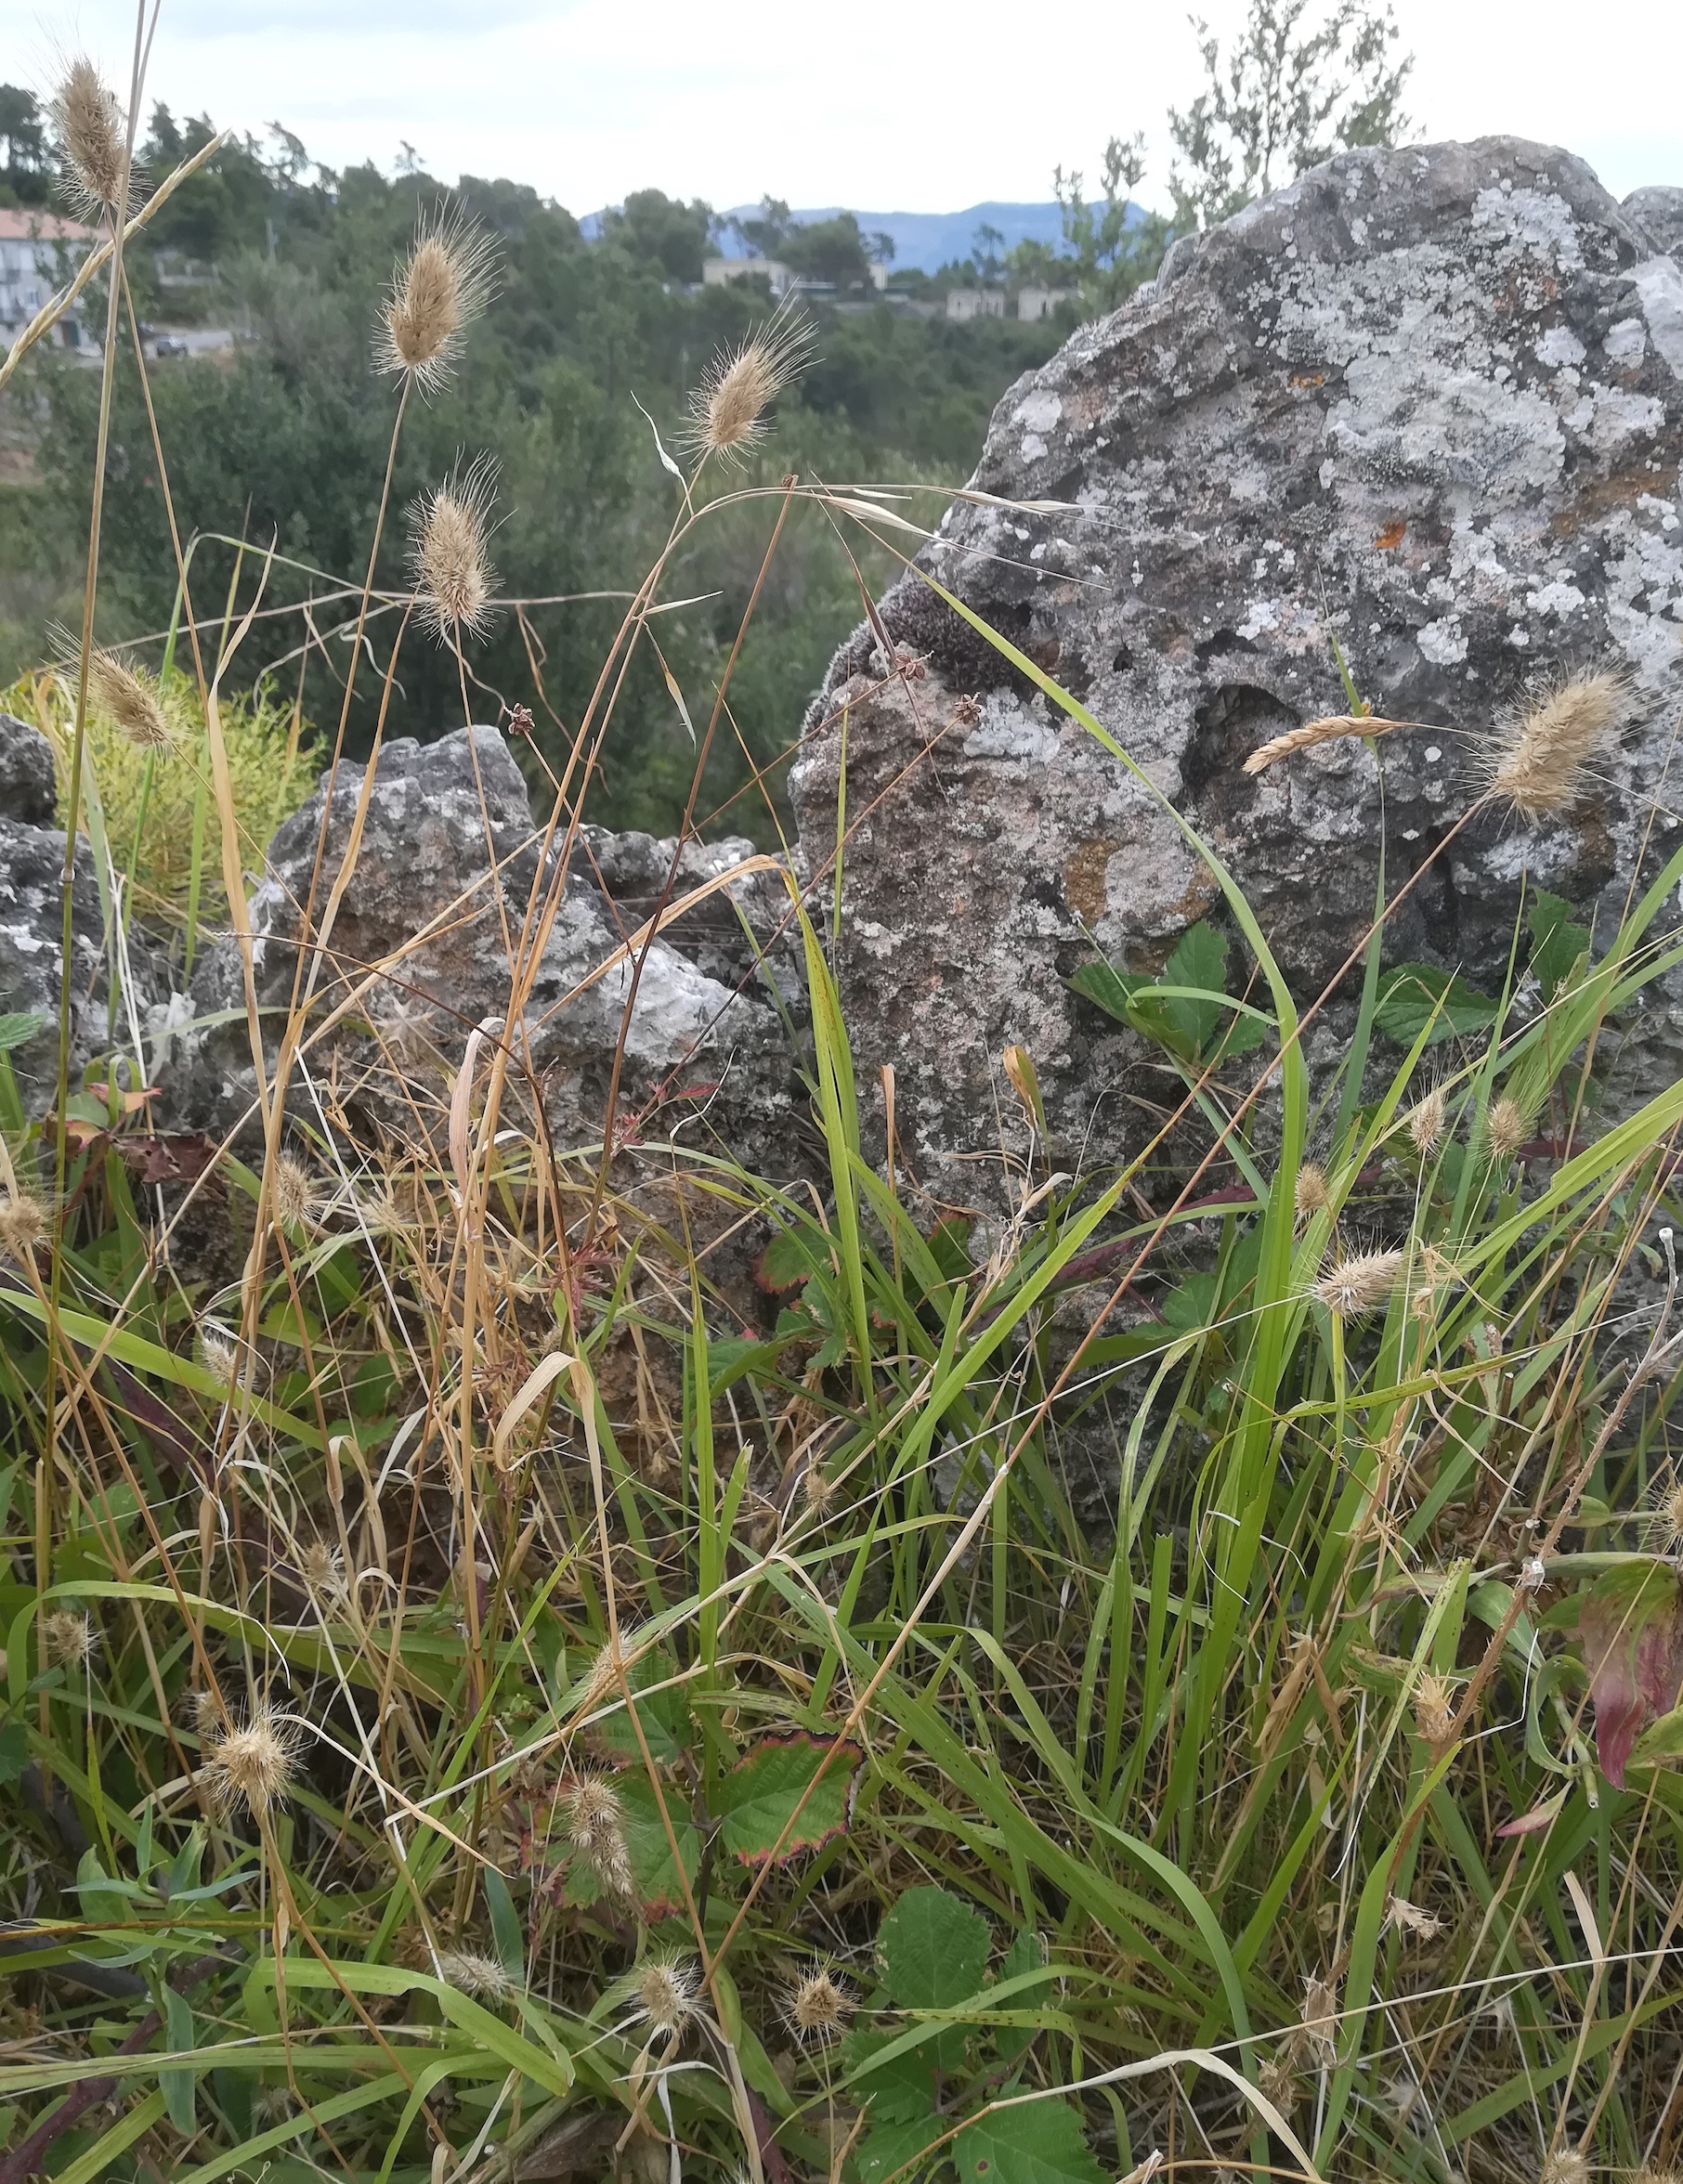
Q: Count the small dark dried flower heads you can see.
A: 3